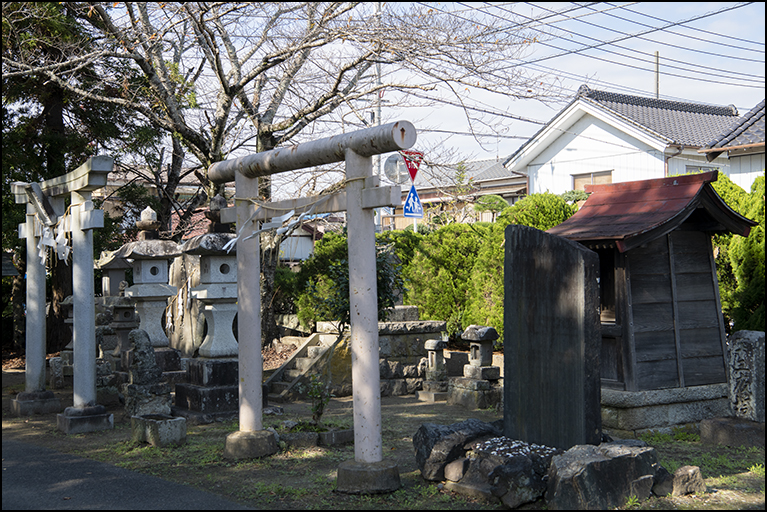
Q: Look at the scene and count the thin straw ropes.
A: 3